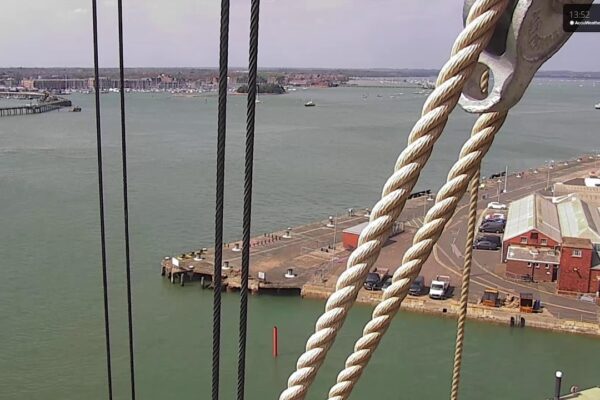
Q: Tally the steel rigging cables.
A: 4